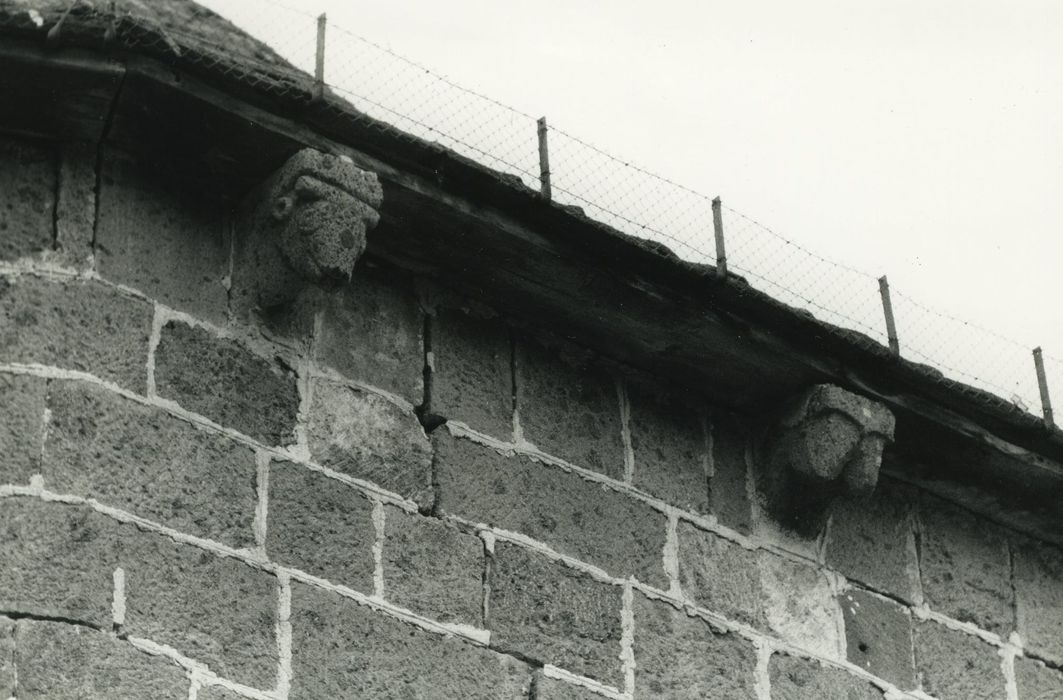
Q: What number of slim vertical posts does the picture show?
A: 5